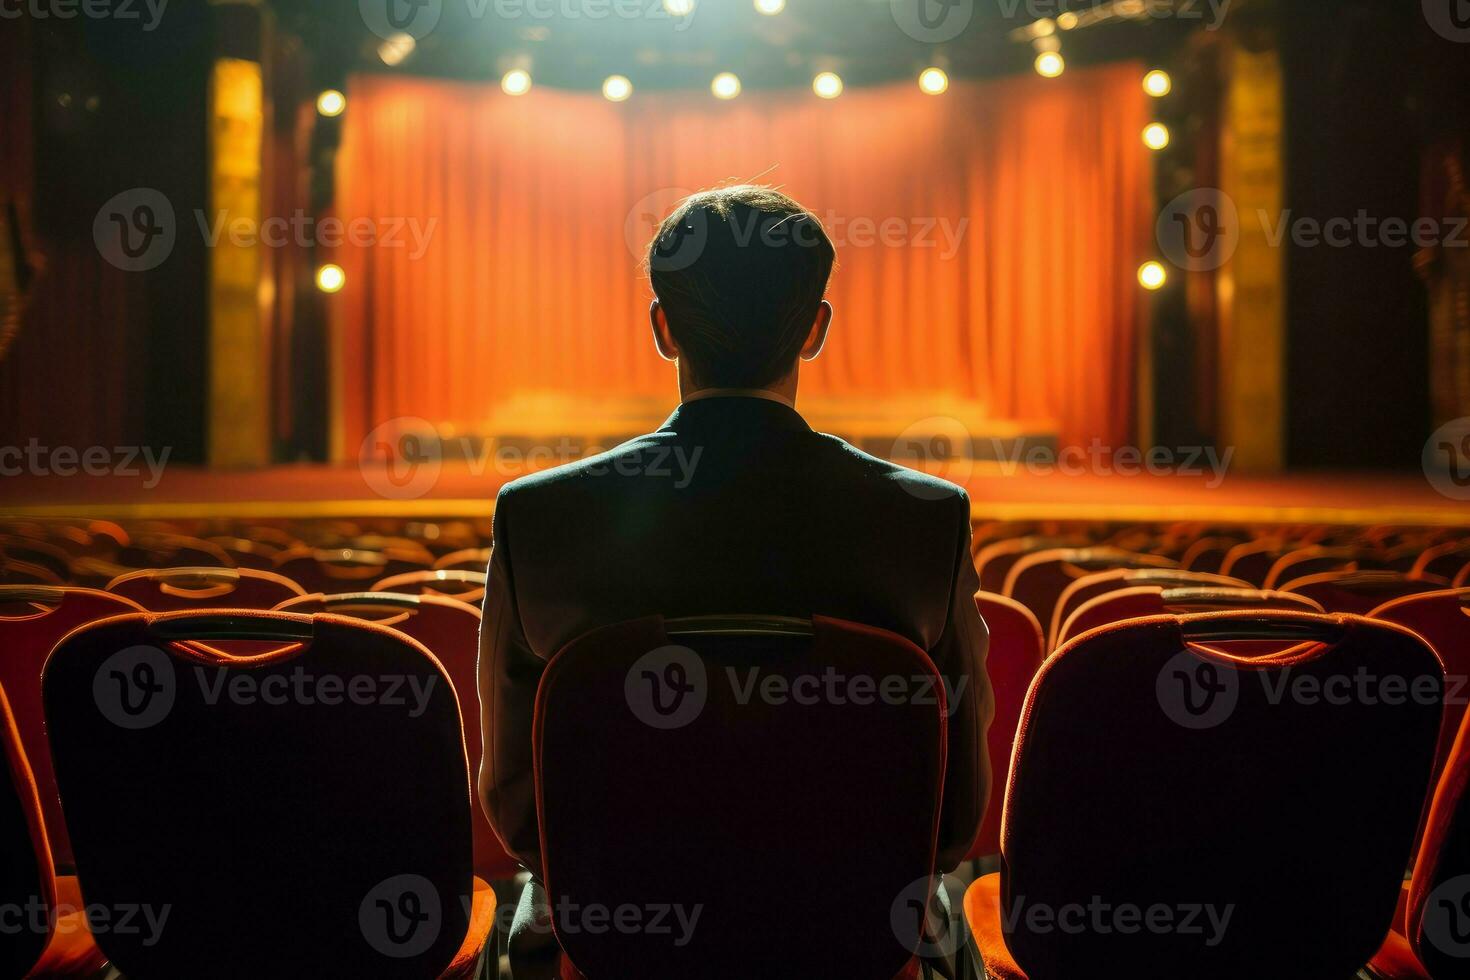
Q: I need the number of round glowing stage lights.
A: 13